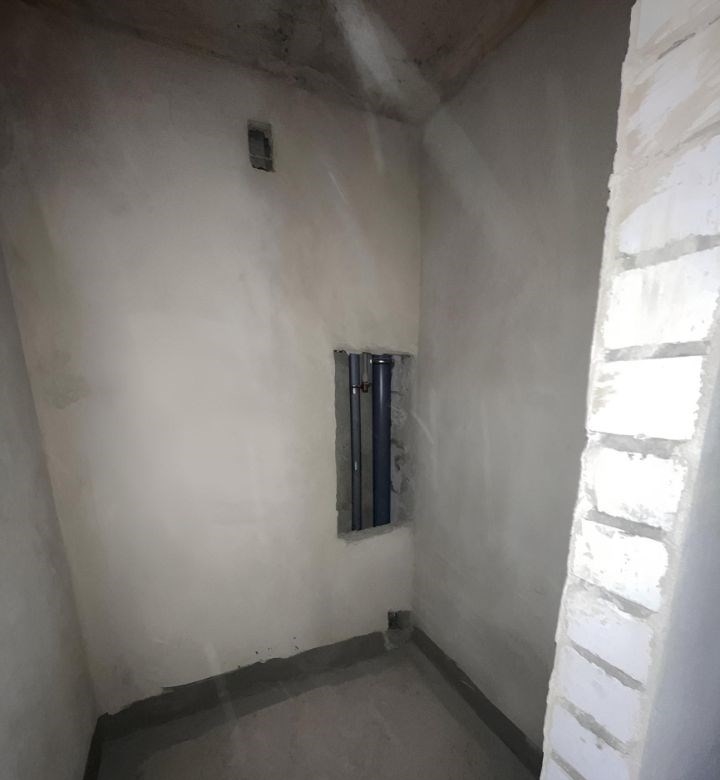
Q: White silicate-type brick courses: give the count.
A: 11